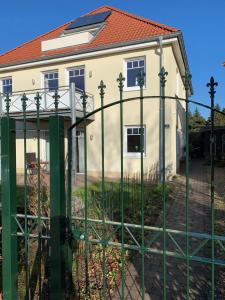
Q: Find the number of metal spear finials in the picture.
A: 11